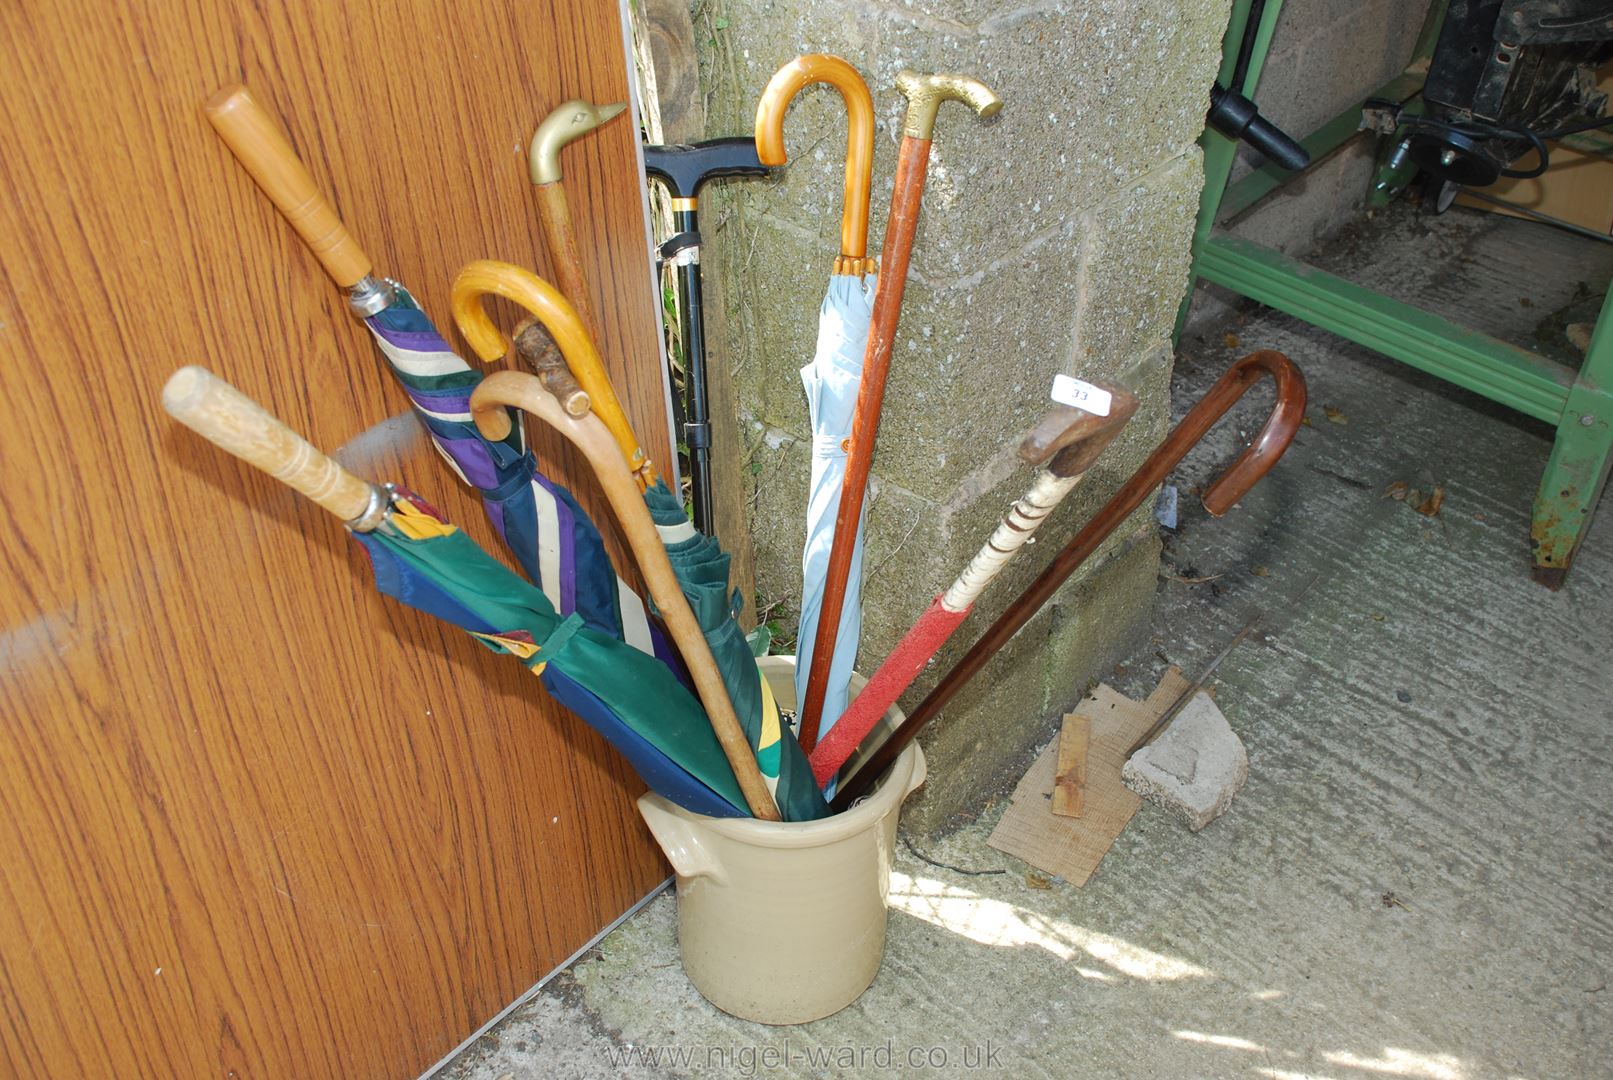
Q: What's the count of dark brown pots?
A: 0